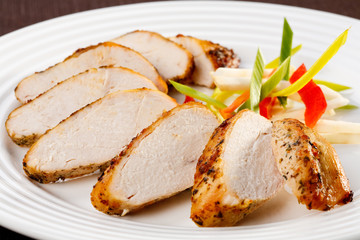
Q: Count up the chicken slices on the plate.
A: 8